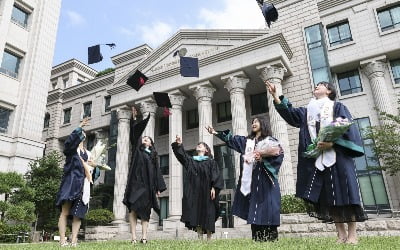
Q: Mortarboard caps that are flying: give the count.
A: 5